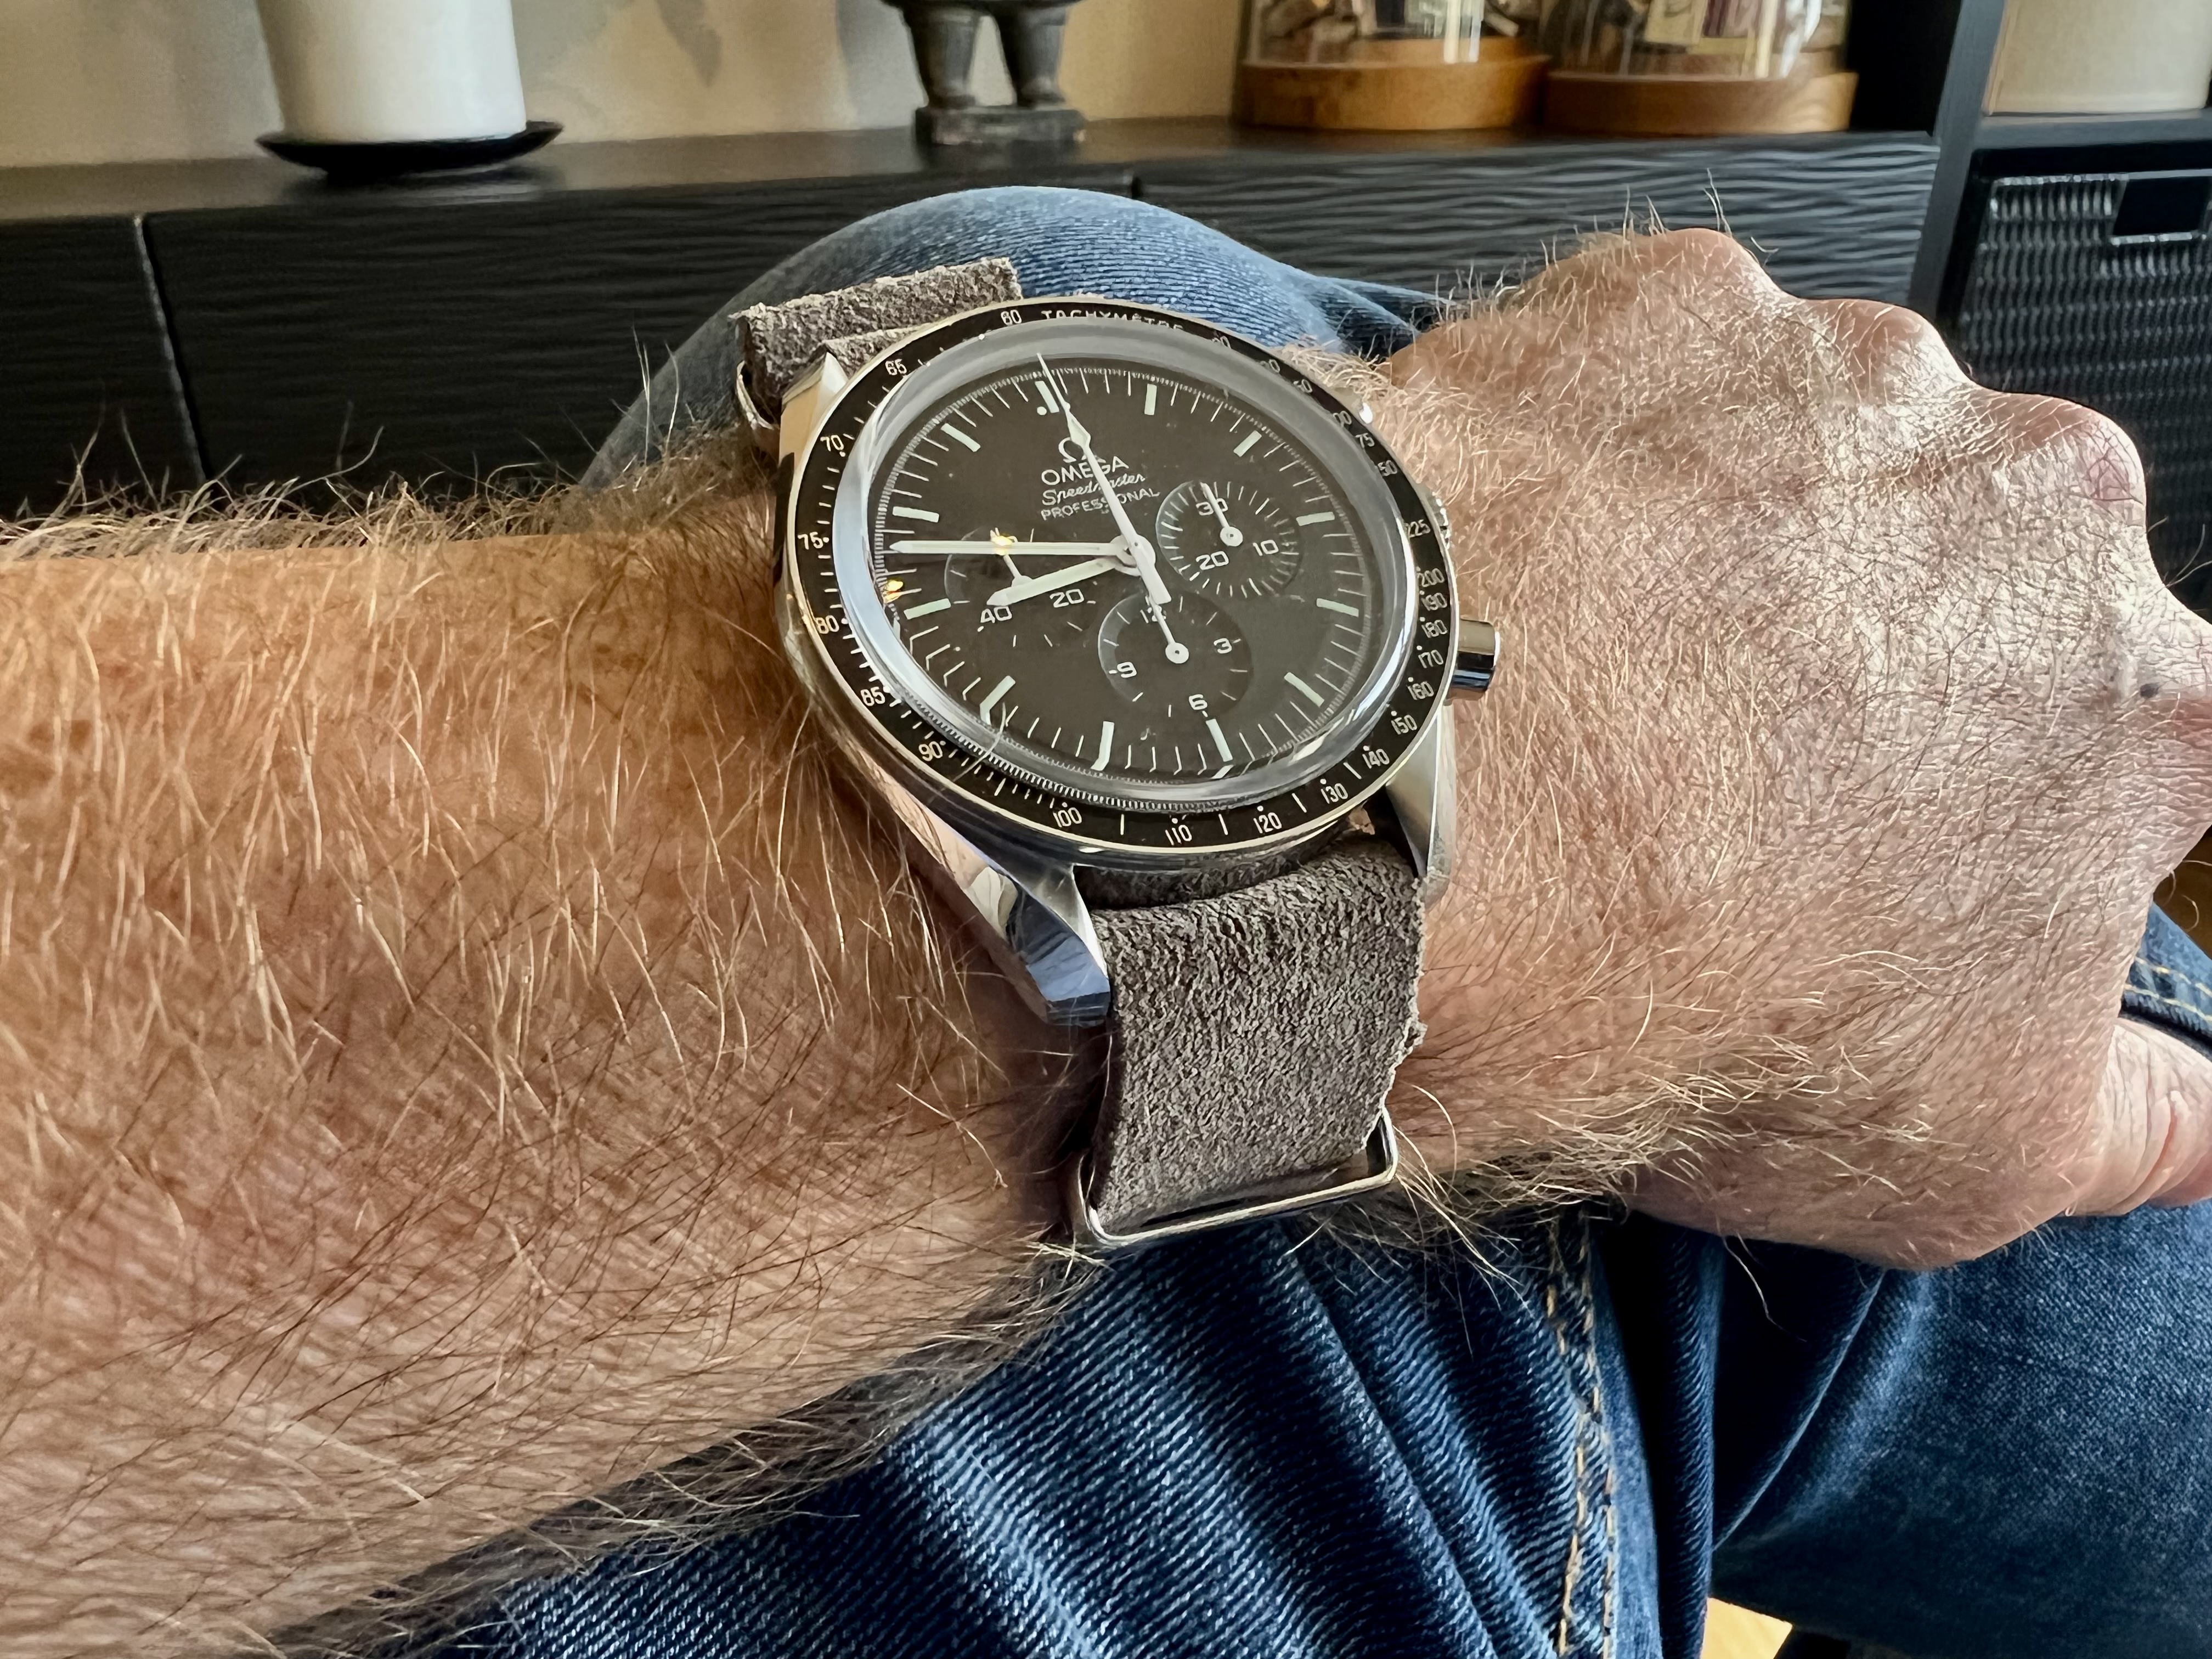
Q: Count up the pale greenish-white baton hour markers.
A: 12